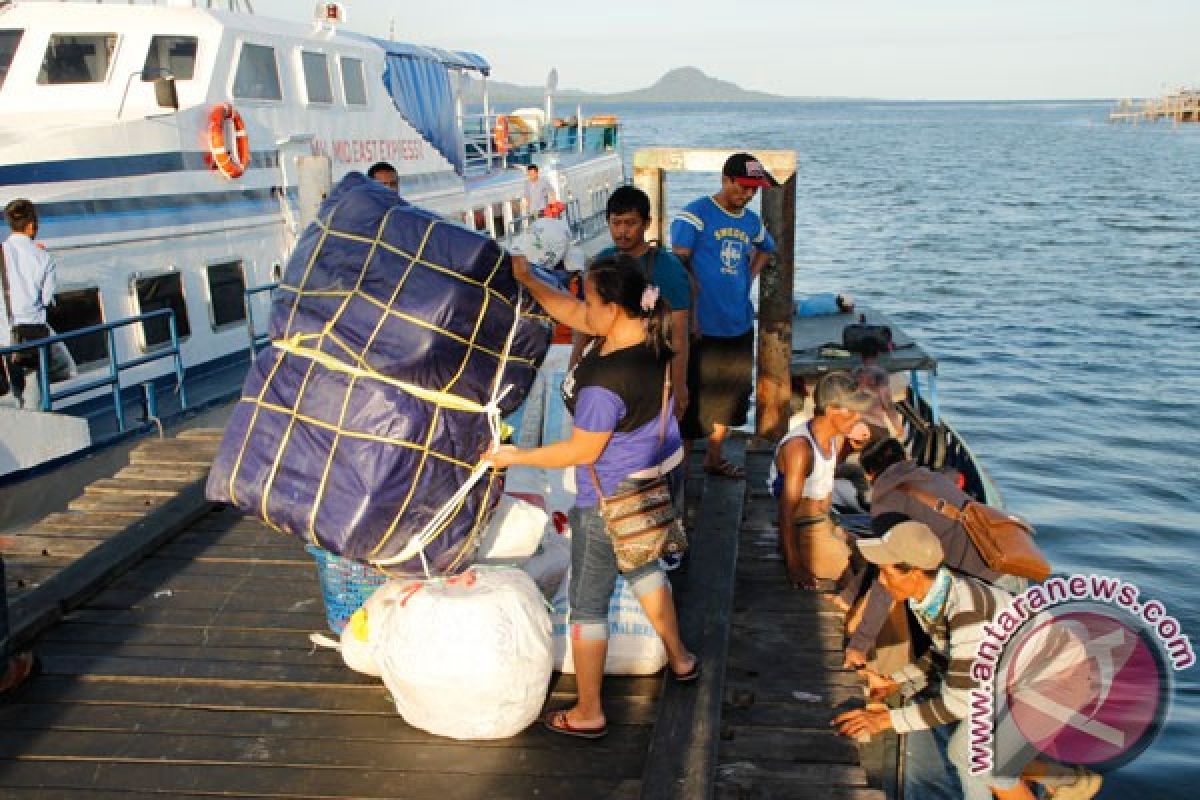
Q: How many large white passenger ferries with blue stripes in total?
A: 1